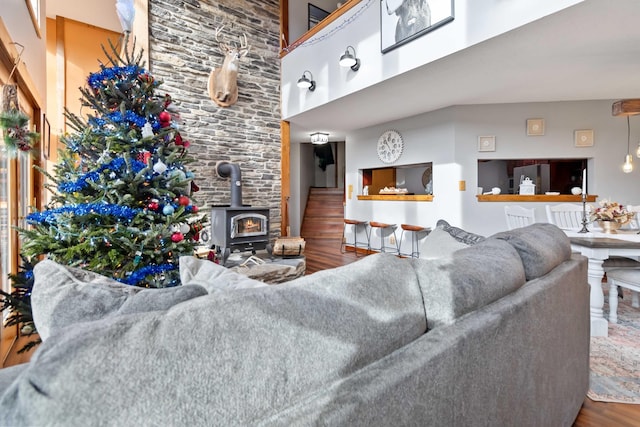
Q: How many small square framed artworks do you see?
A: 3